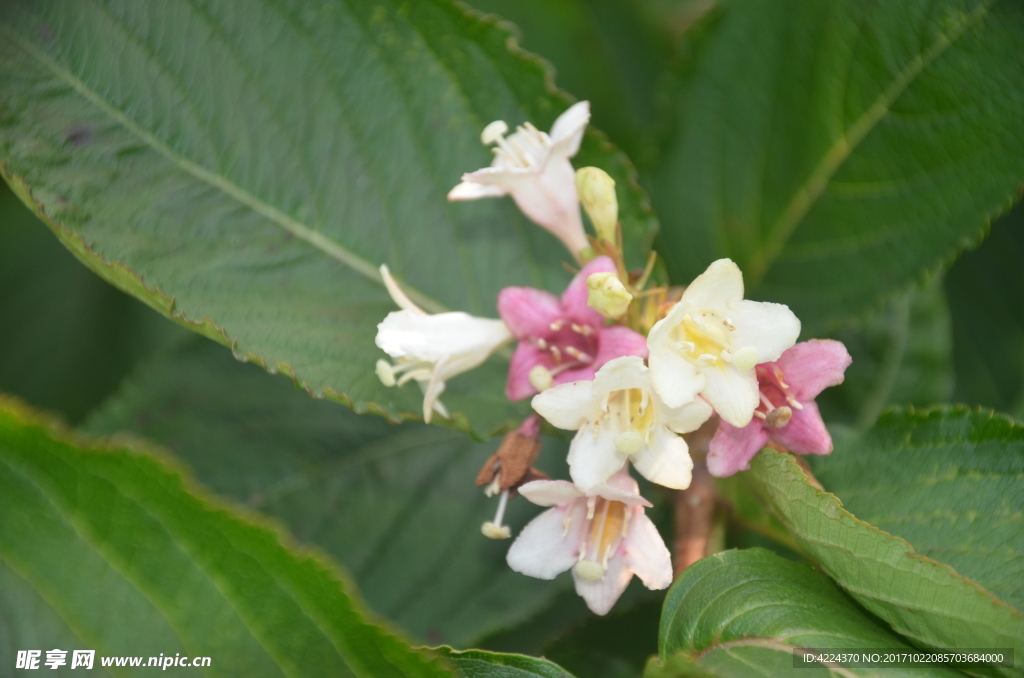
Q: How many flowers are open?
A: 7